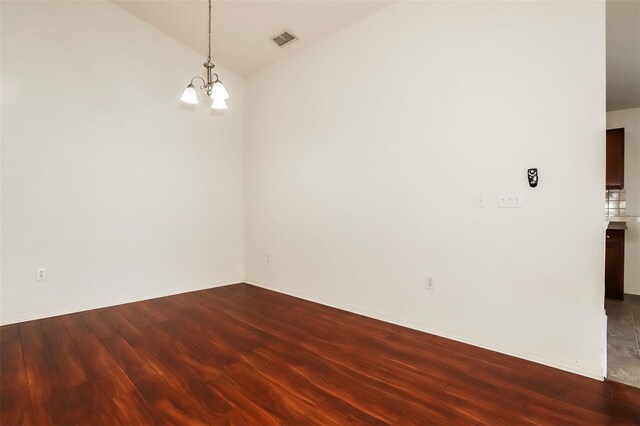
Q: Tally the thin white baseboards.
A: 2